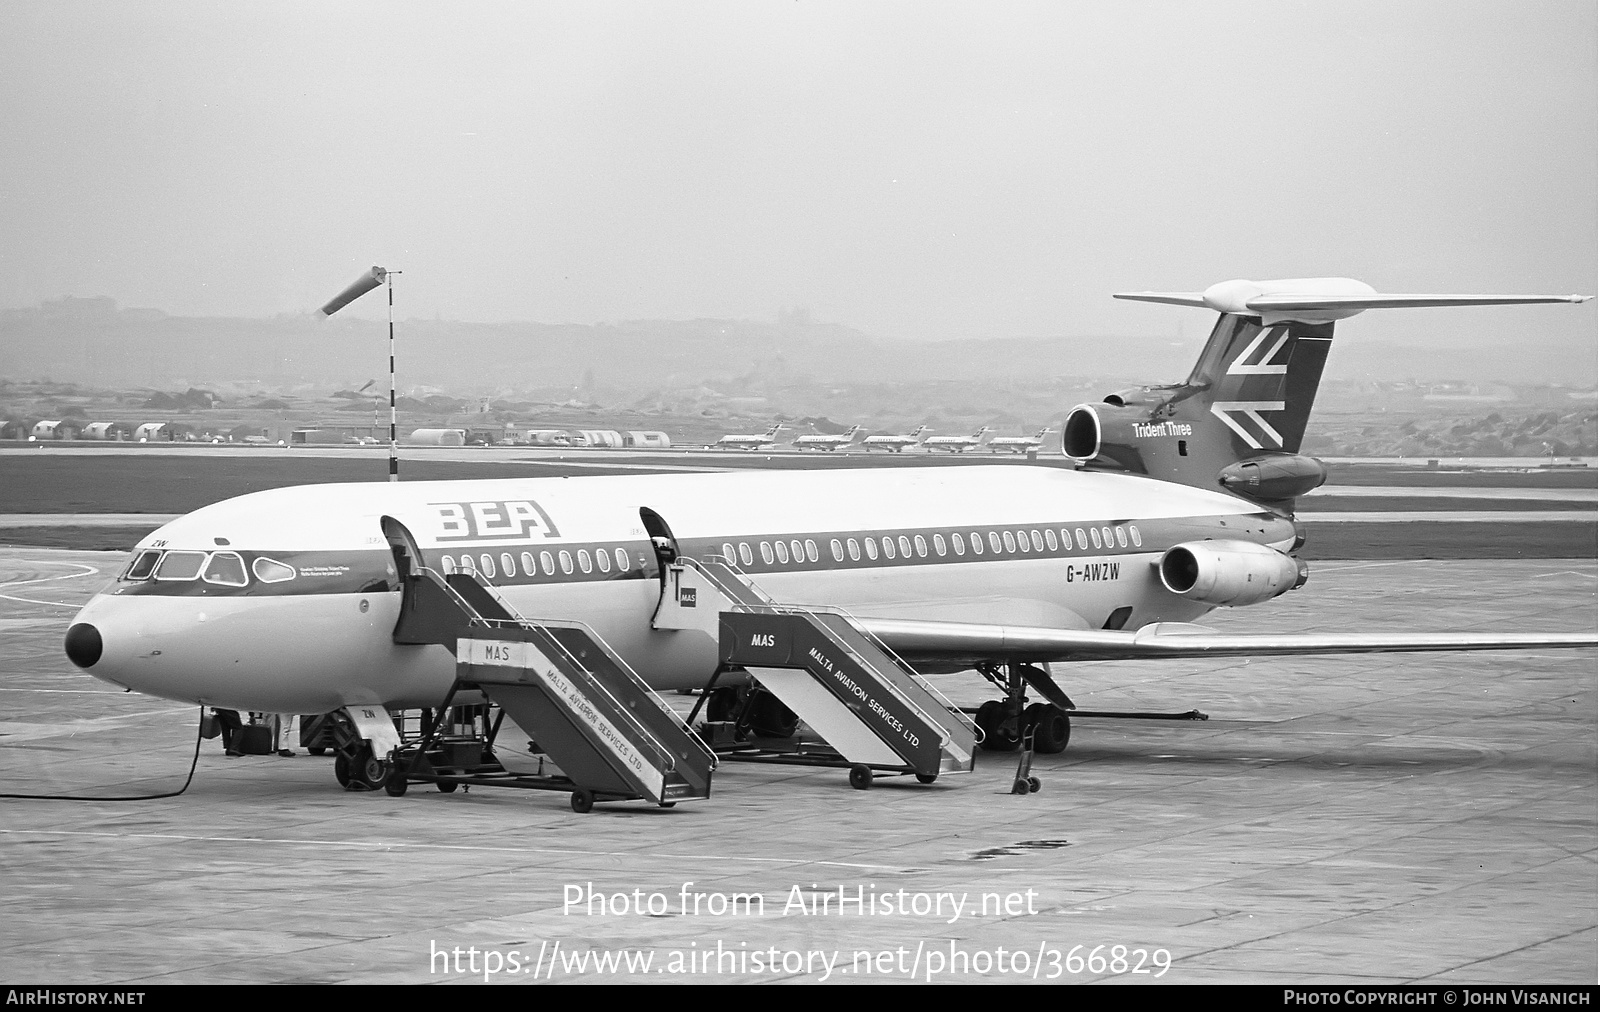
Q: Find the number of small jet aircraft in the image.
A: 5